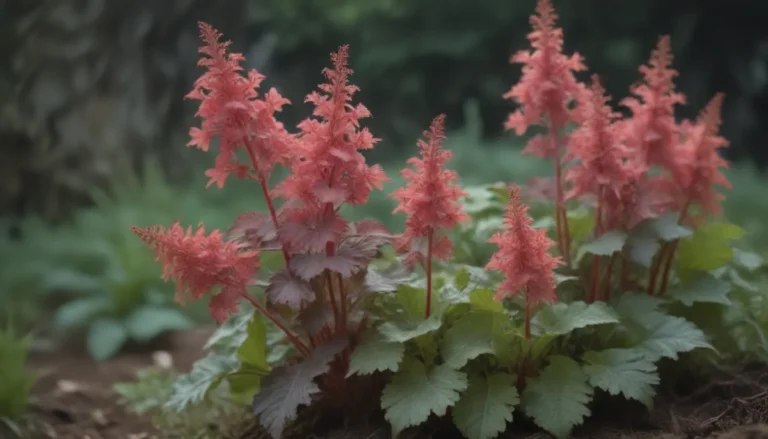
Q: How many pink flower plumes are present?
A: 9